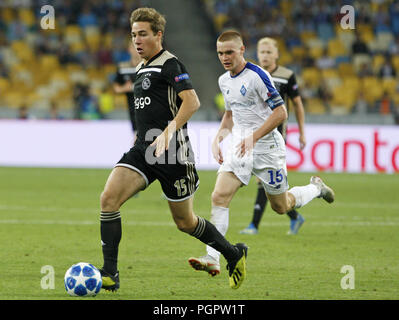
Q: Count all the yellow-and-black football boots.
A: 2